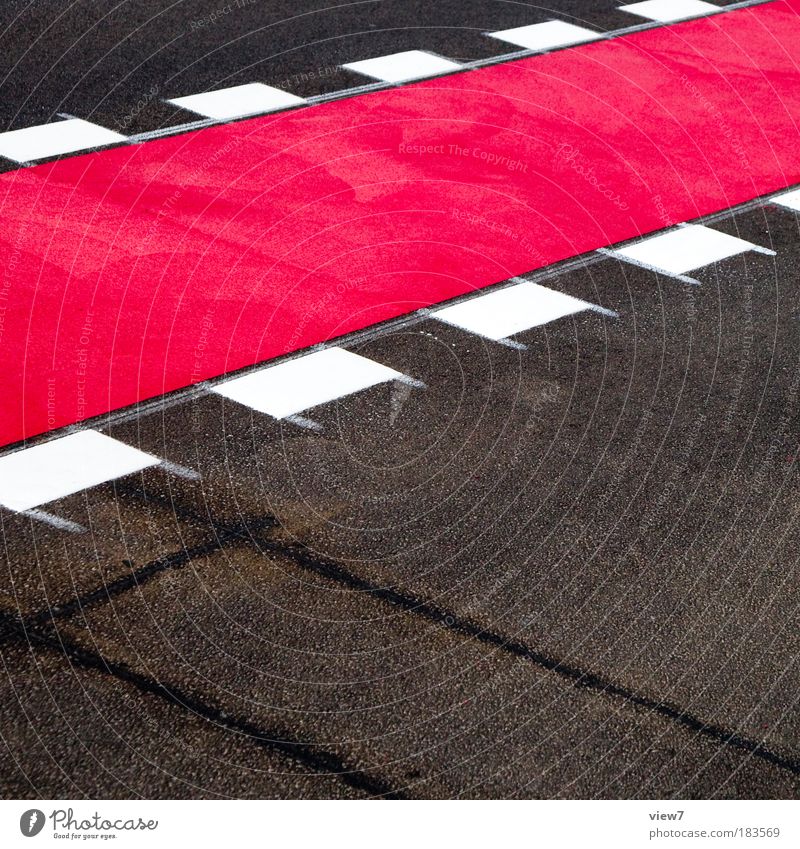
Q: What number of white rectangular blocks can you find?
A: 10